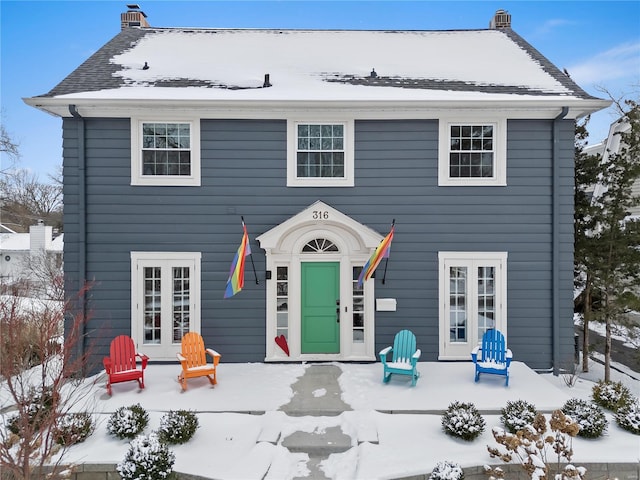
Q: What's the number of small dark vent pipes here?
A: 3